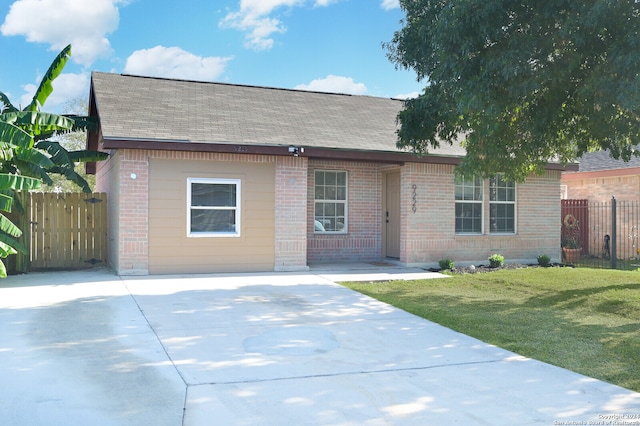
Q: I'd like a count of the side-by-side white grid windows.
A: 2